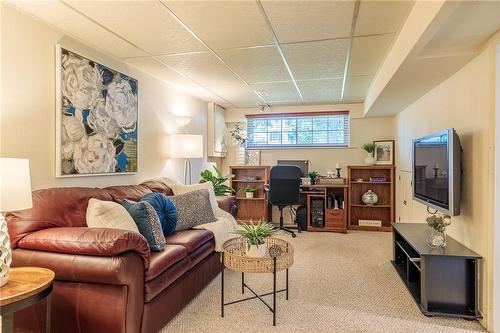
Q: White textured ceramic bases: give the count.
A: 1